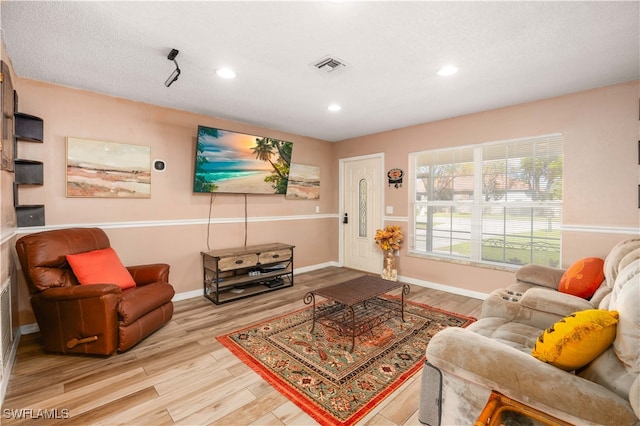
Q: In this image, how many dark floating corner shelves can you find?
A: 3